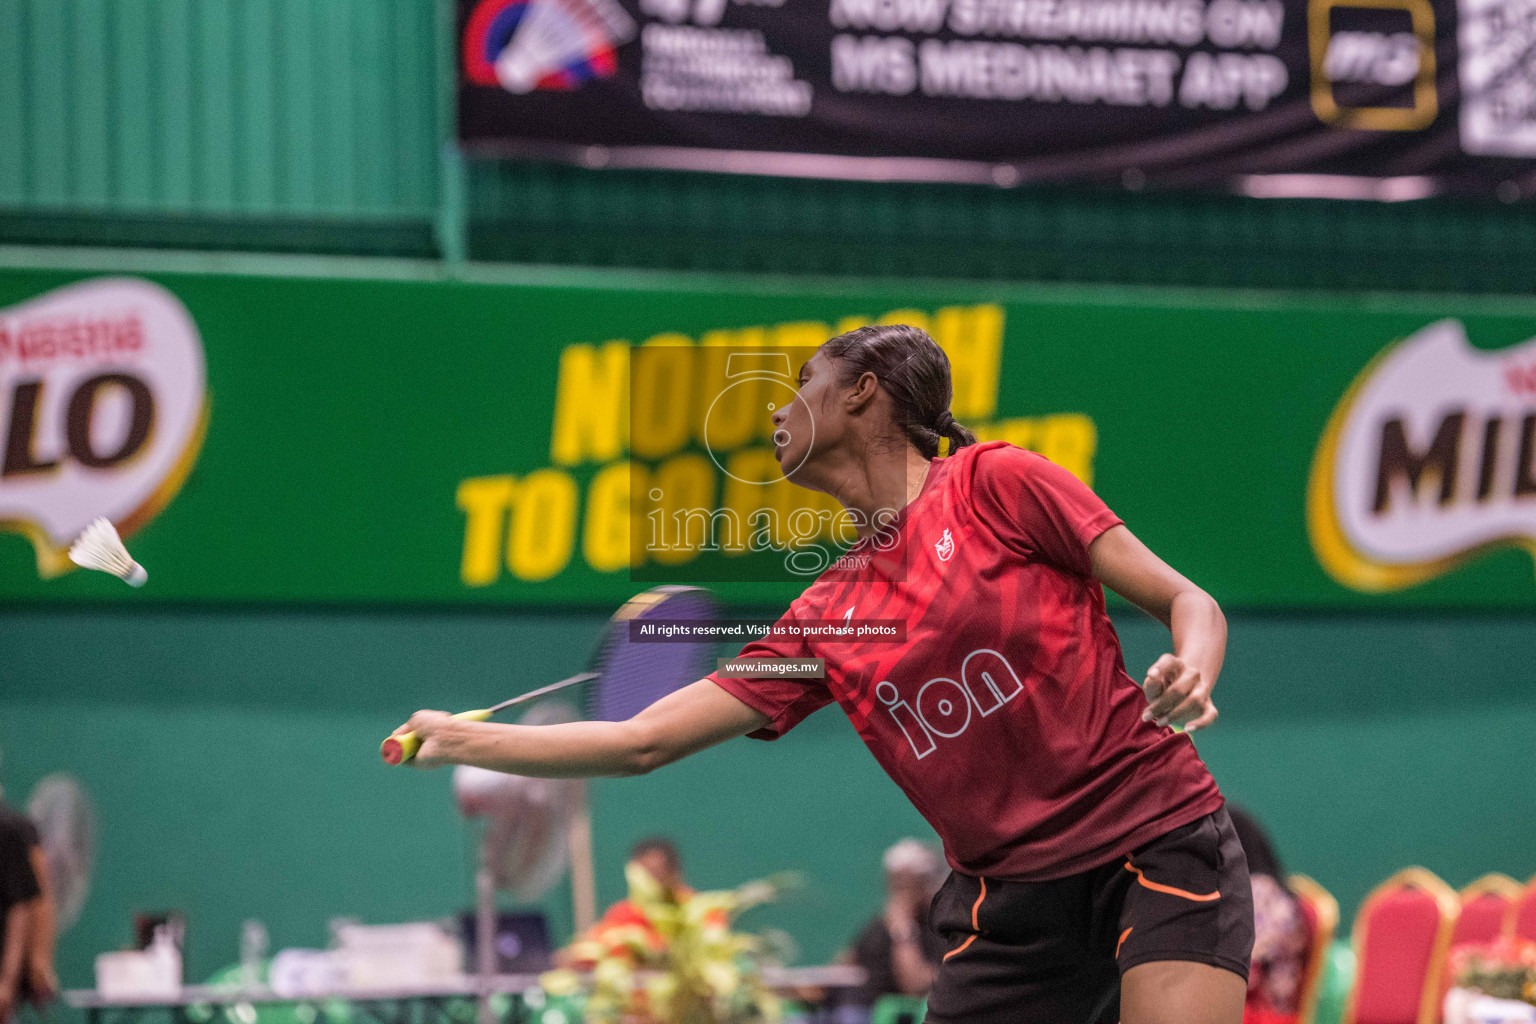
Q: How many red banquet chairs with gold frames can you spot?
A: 4